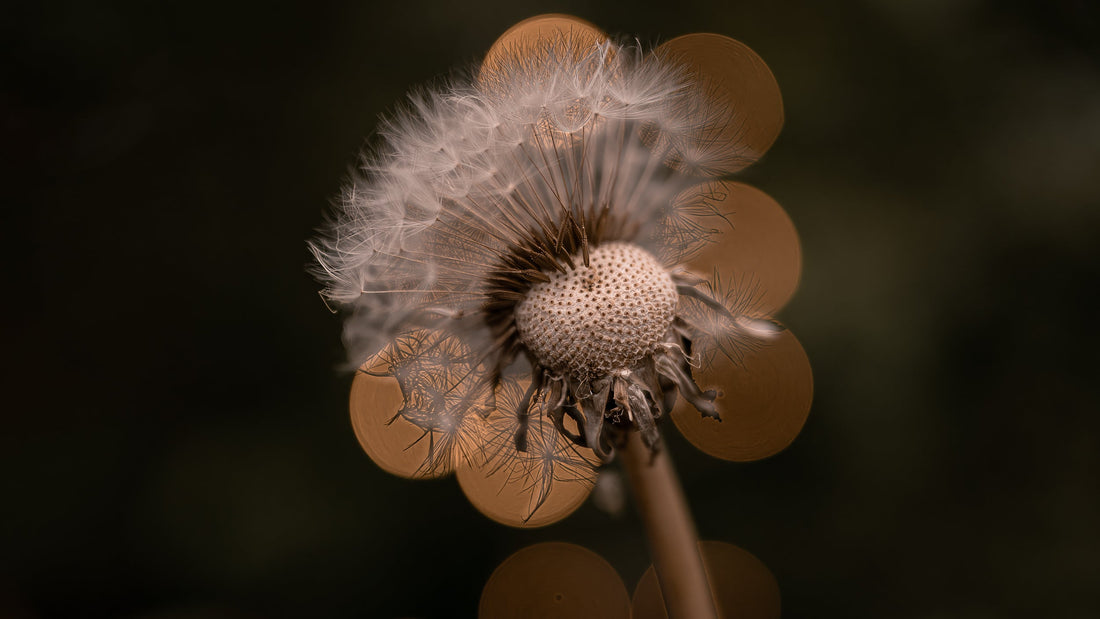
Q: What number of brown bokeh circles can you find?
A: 8